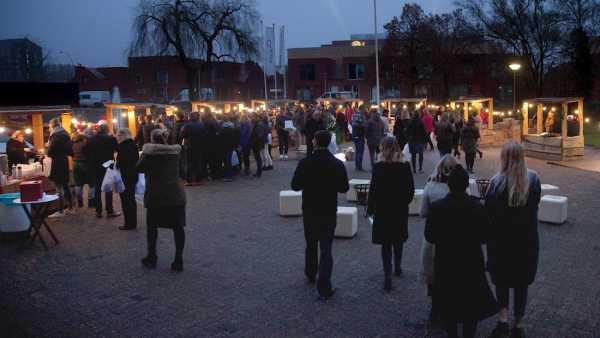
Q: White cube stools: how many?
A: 7